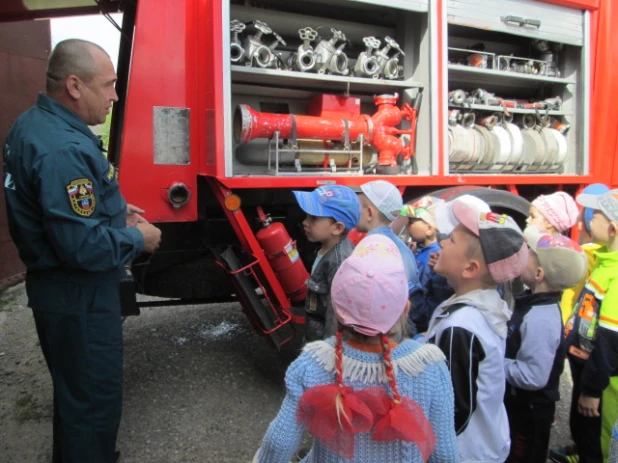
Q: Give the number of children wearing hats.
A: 10